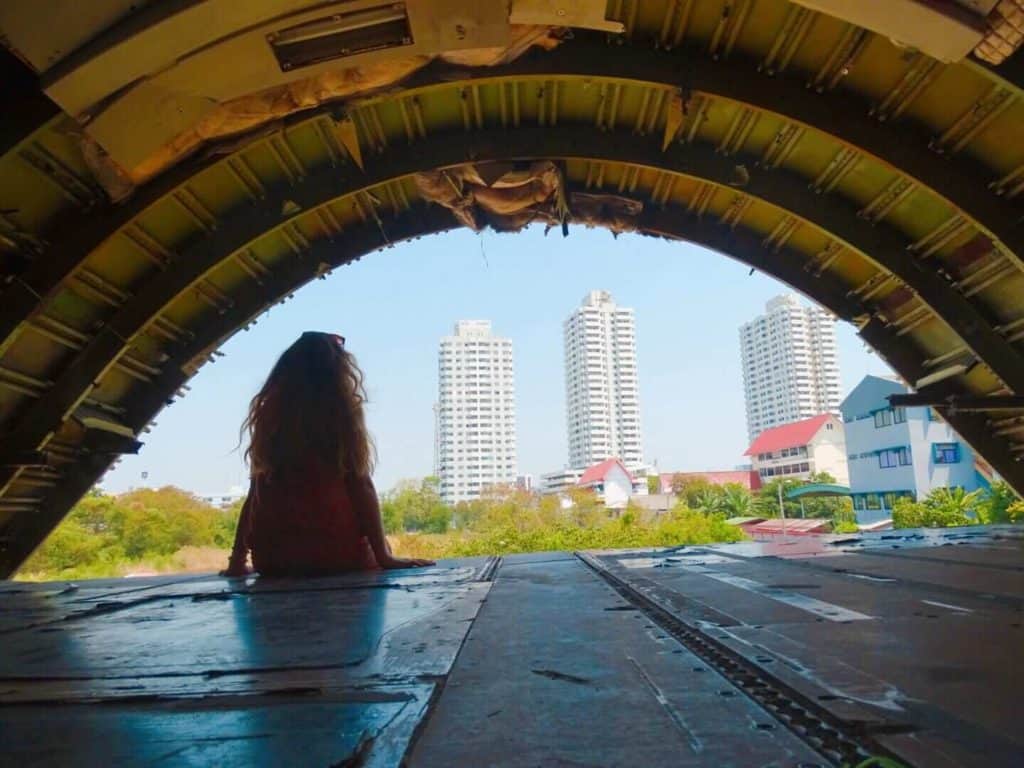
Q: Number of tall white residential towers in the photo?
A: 3